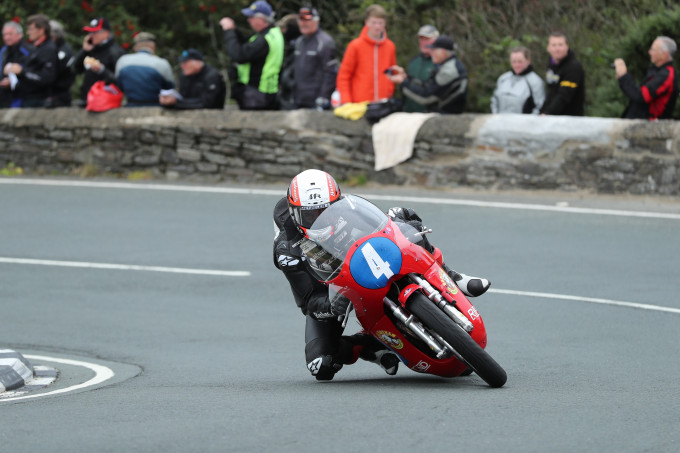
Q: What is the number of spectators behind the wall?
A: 15